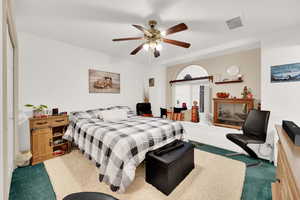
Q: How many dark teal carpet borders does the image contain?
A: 2